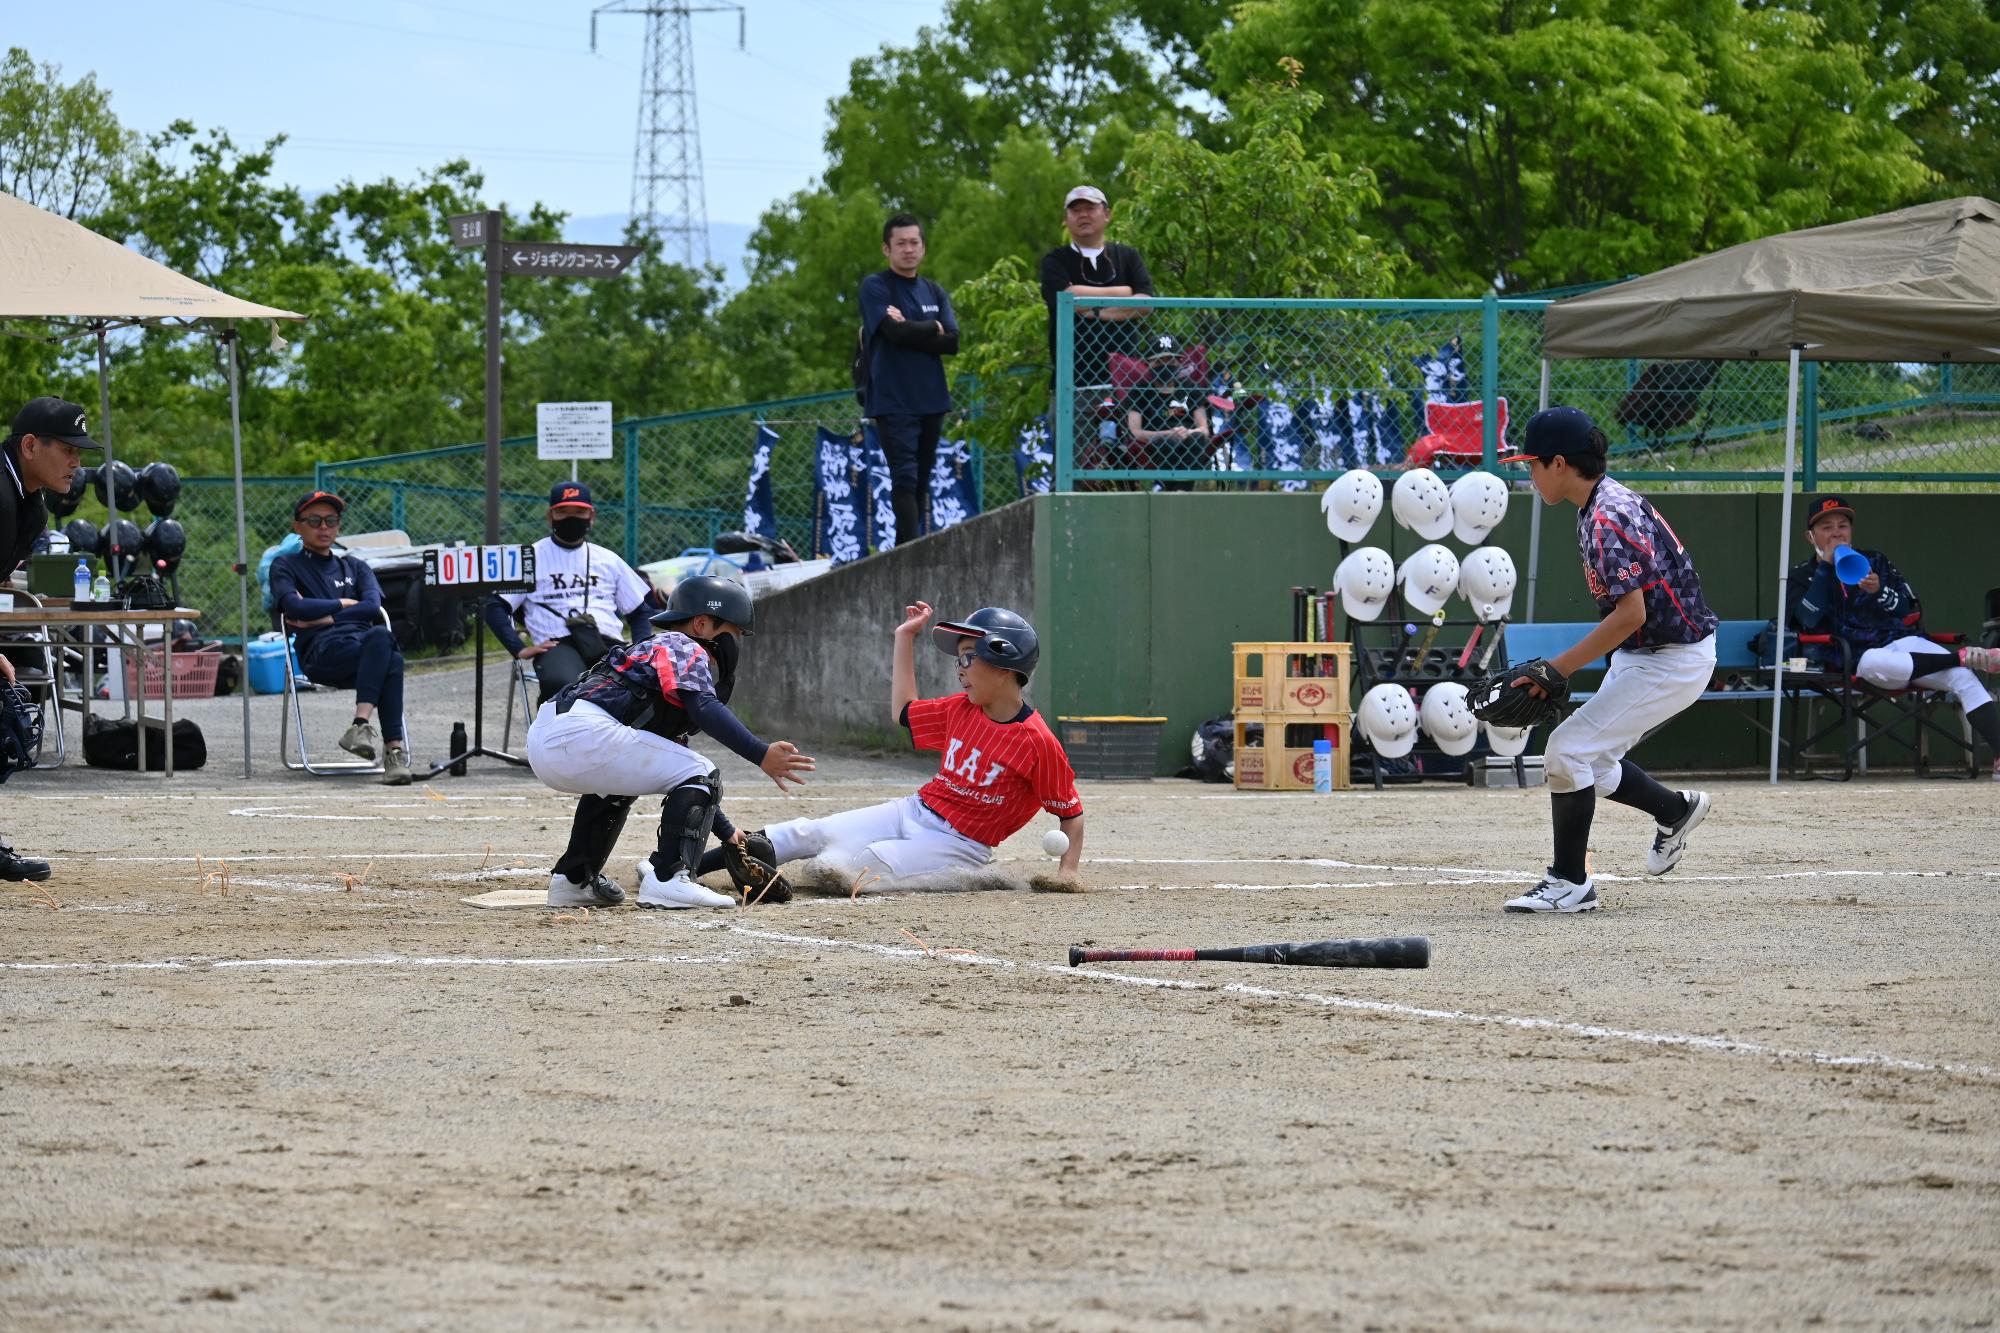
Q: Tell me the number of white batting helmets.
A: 9